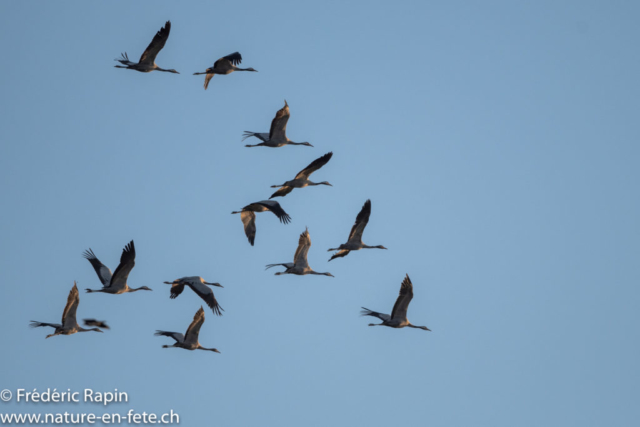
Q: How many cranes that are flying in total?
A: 12